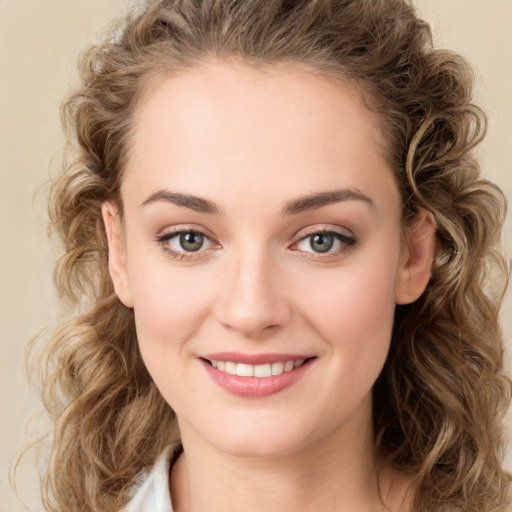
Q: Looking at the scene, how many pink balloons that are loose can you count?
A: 0